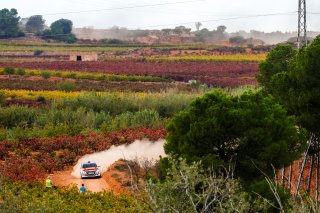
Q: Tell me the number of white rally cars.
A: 1